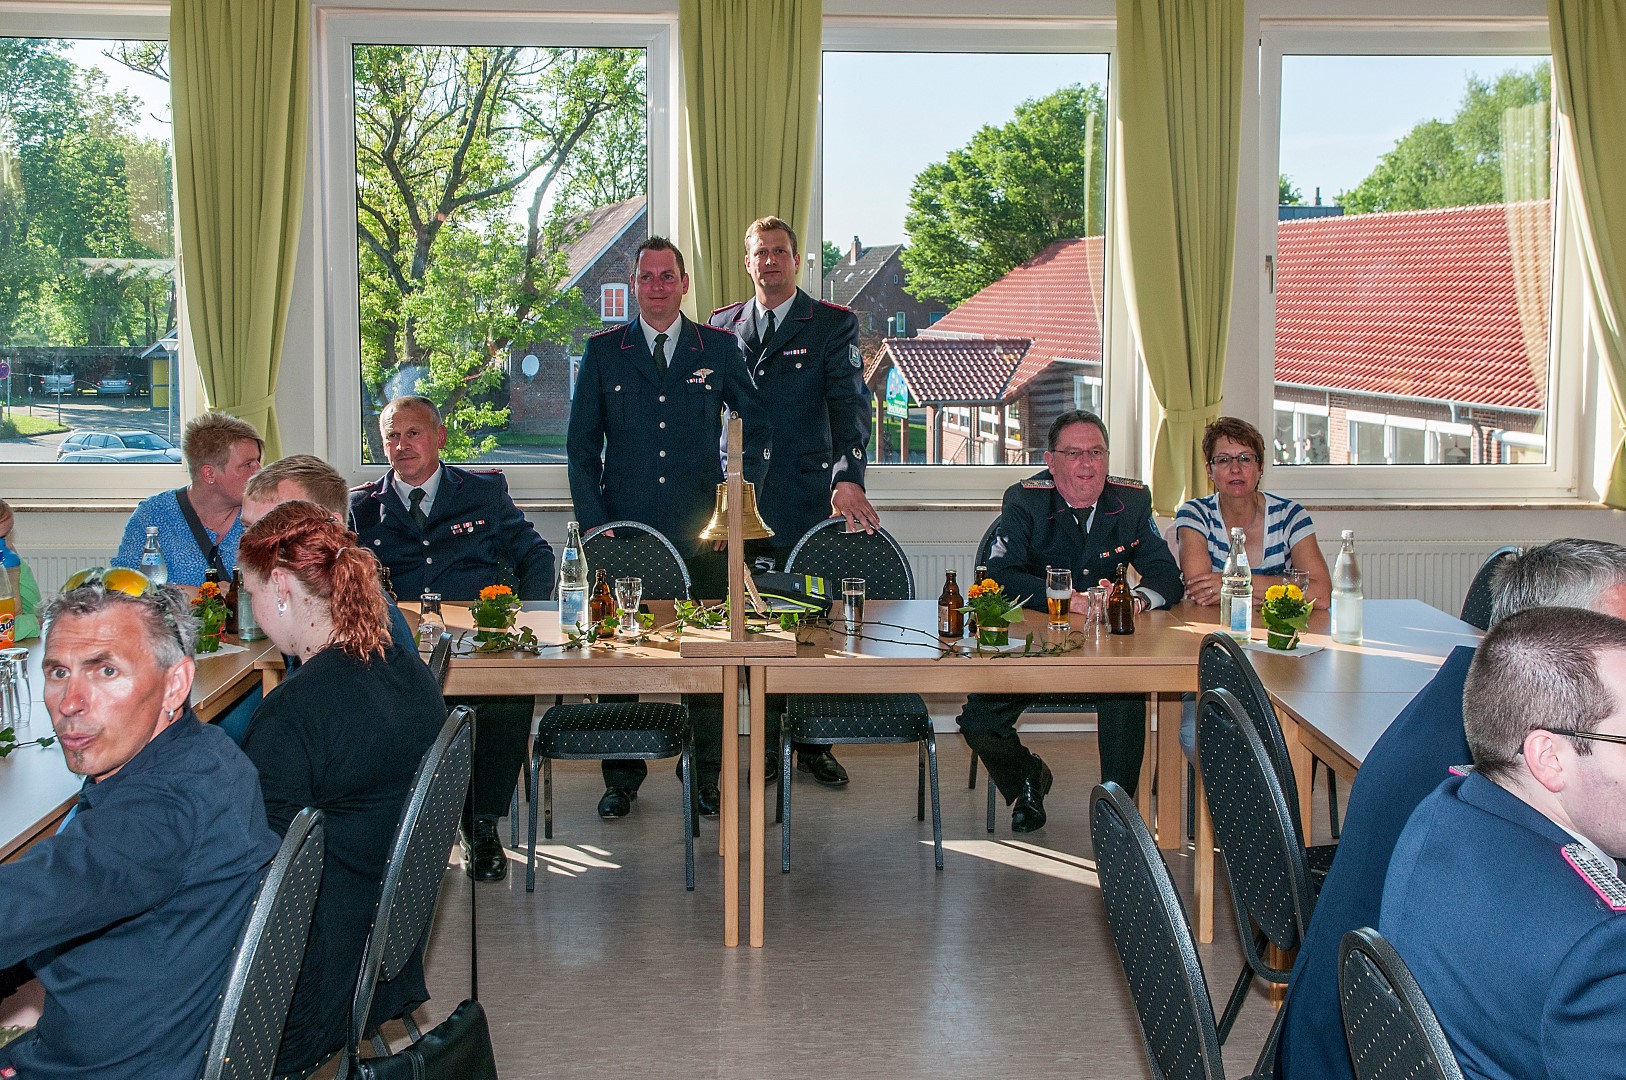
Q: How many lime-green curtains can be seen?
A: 4